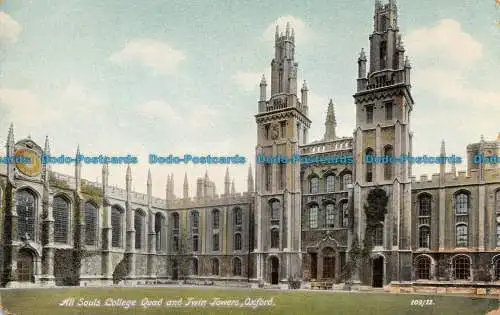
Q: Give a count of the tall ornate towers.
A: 2